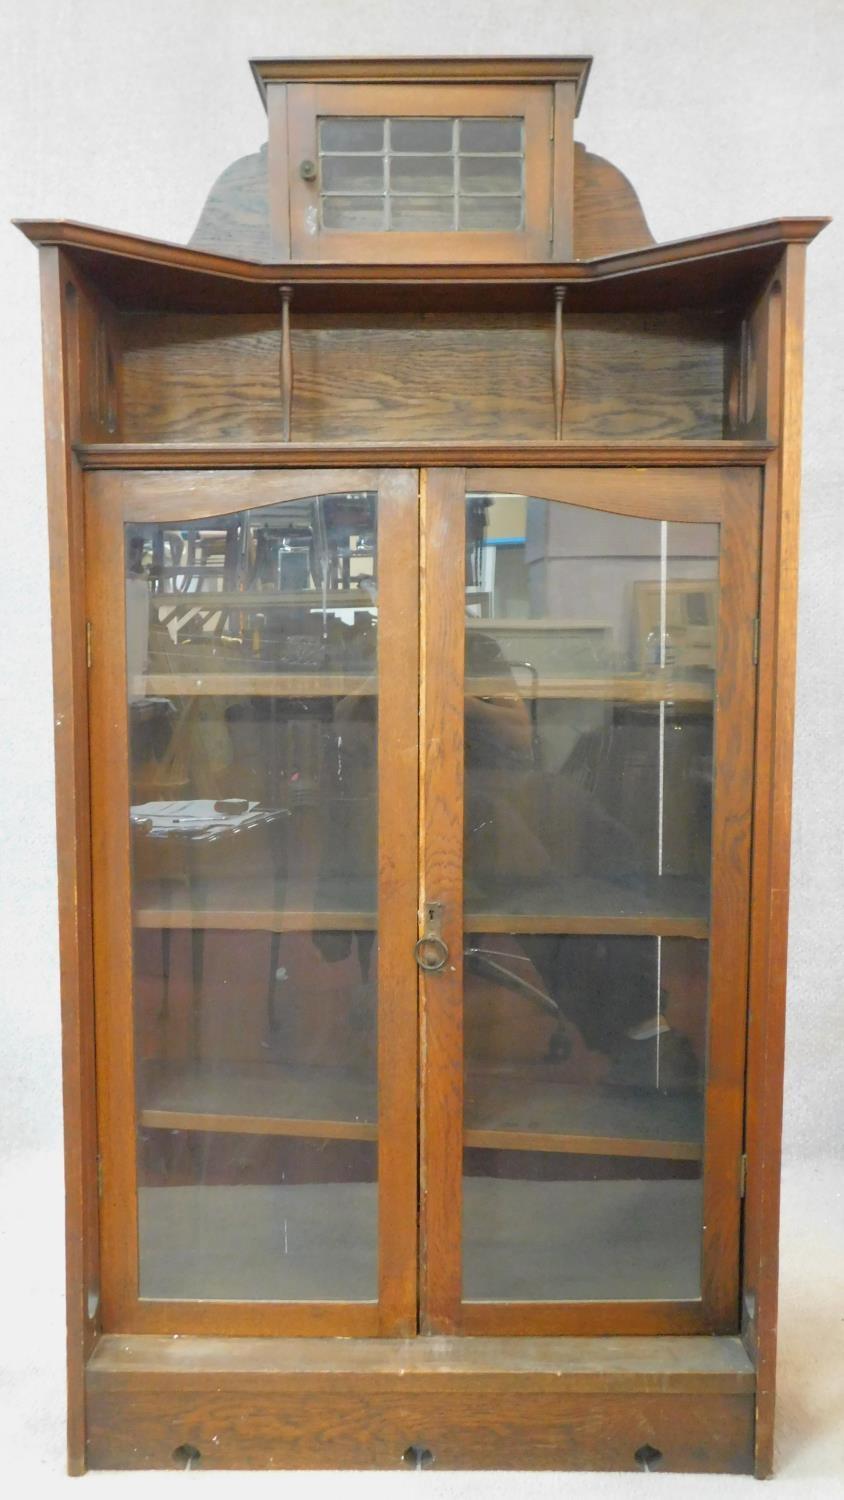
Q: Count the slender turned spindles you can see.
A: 2